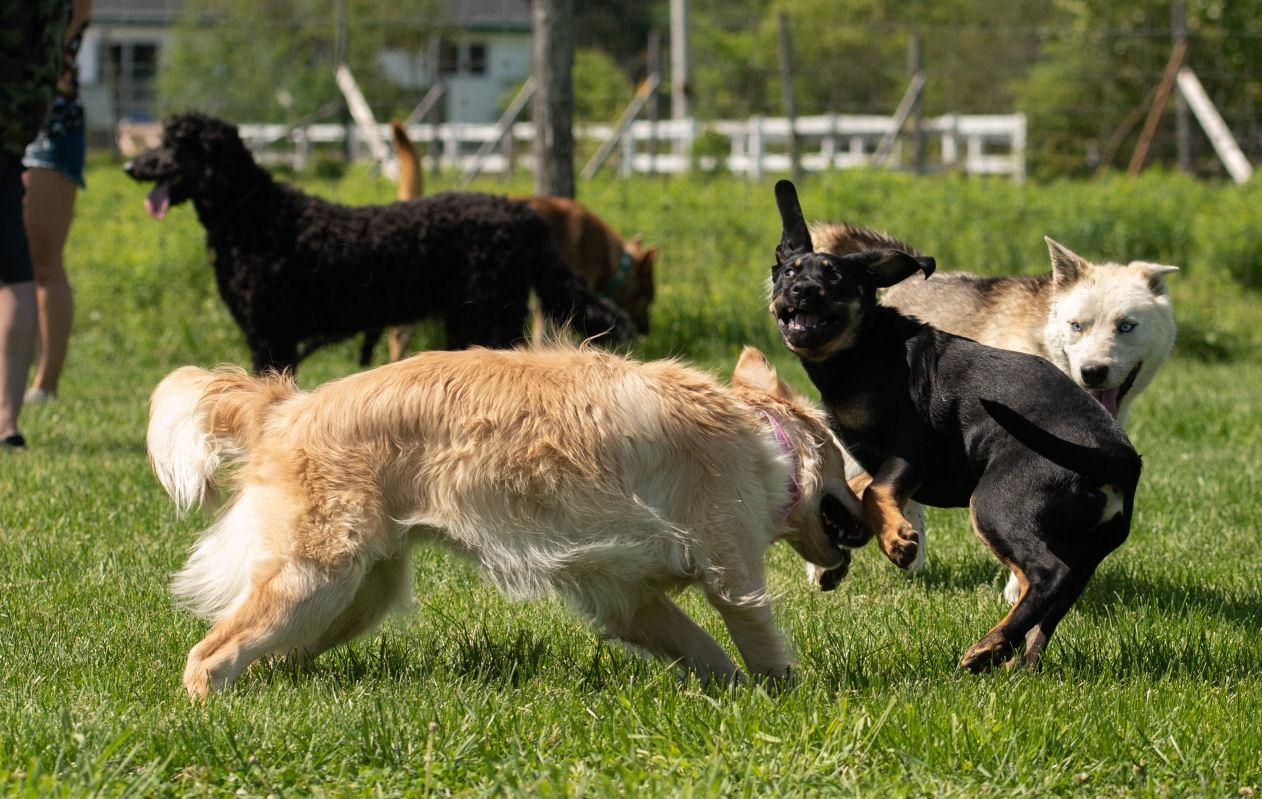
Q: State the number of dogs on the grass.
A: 5